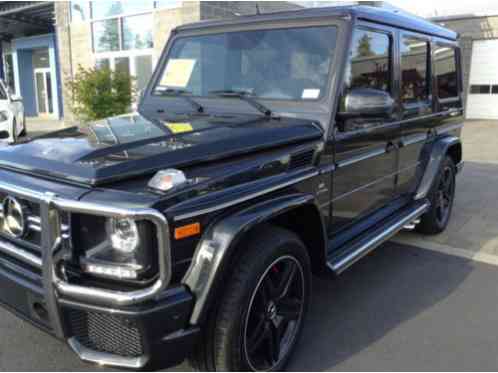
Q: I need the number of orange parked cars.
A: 0